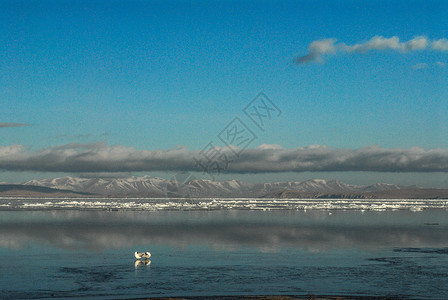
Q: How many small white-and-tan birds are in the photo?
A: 2